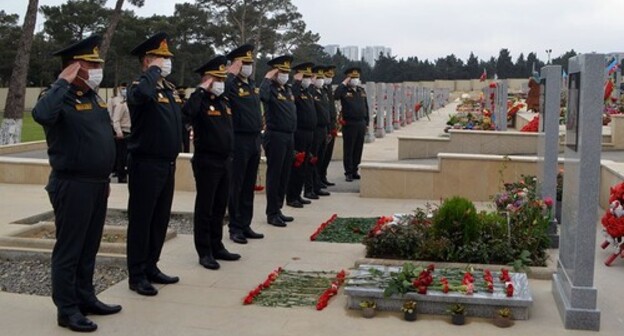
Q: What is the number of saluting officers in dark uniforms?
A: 9